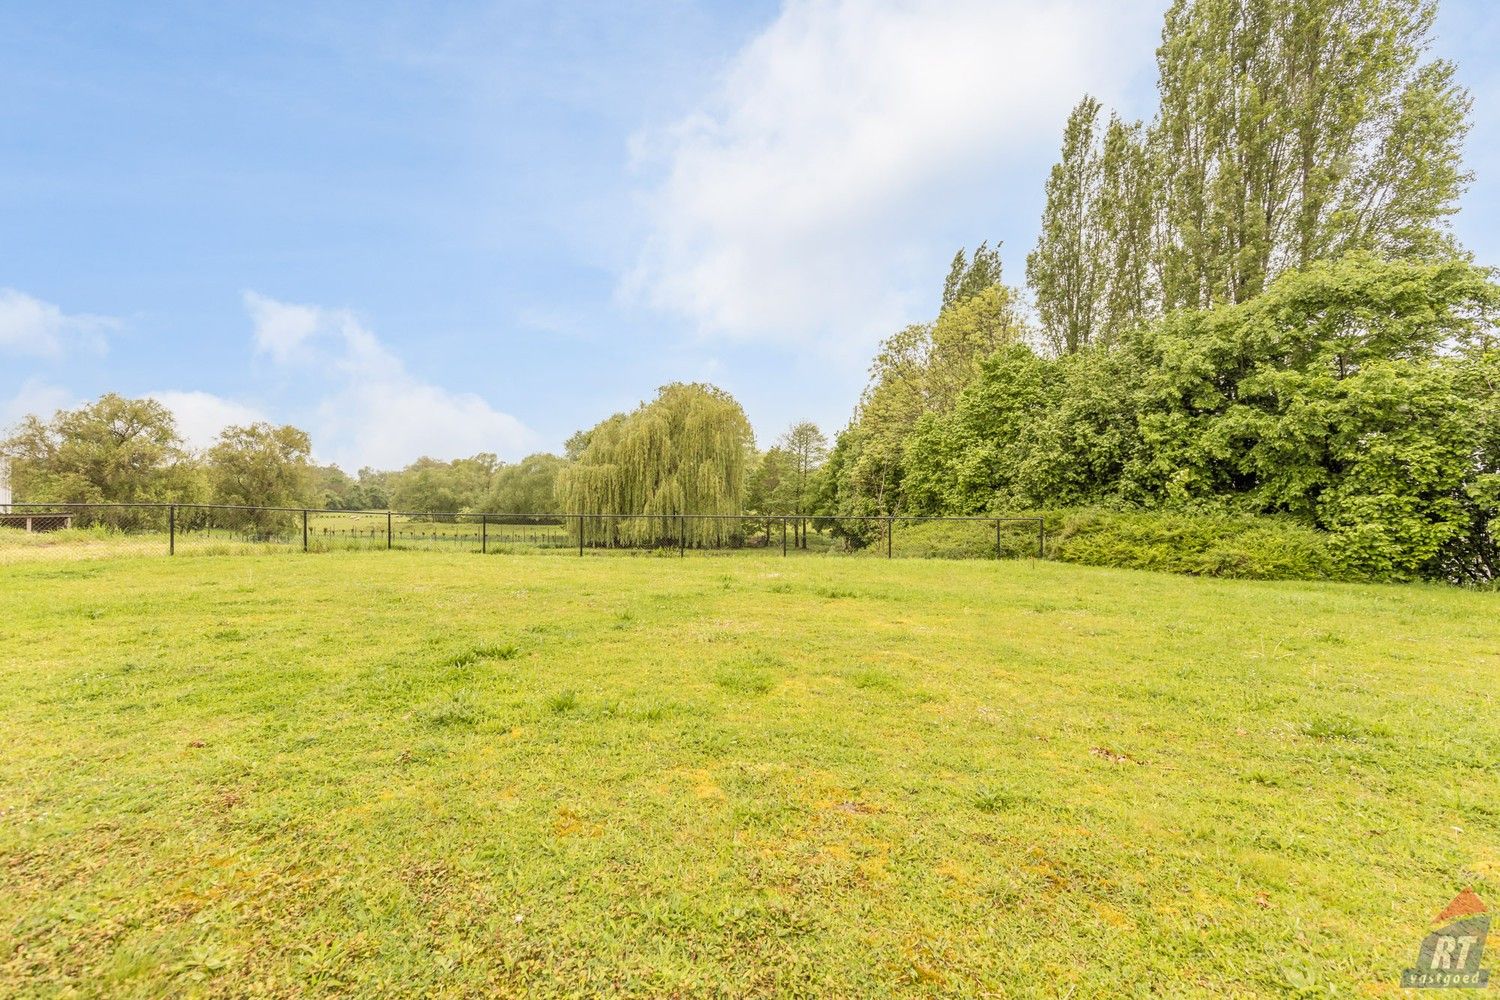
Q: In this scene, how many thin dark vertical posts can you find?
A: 10